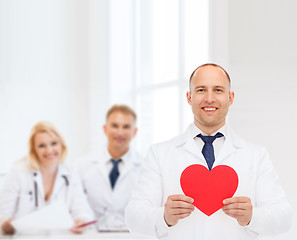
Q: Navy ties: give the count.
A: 2